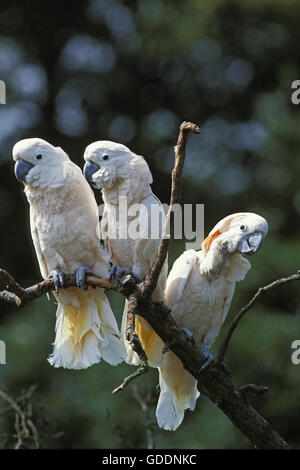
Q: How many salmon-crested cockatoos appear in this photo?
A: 3